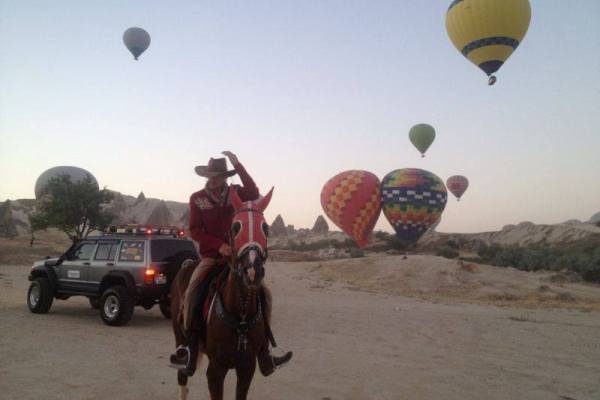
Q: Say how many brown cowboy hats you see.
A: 1